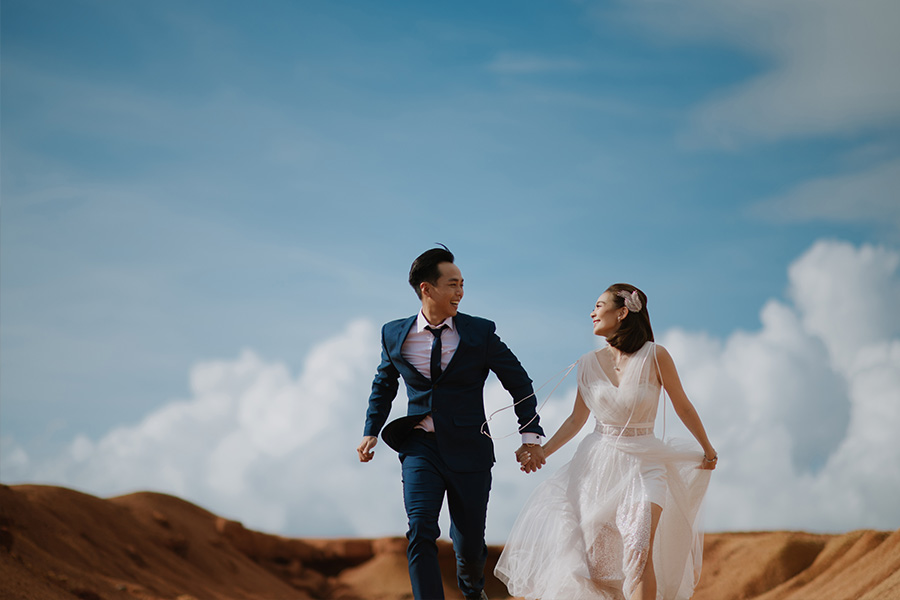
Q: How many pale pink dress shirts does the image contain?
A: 1